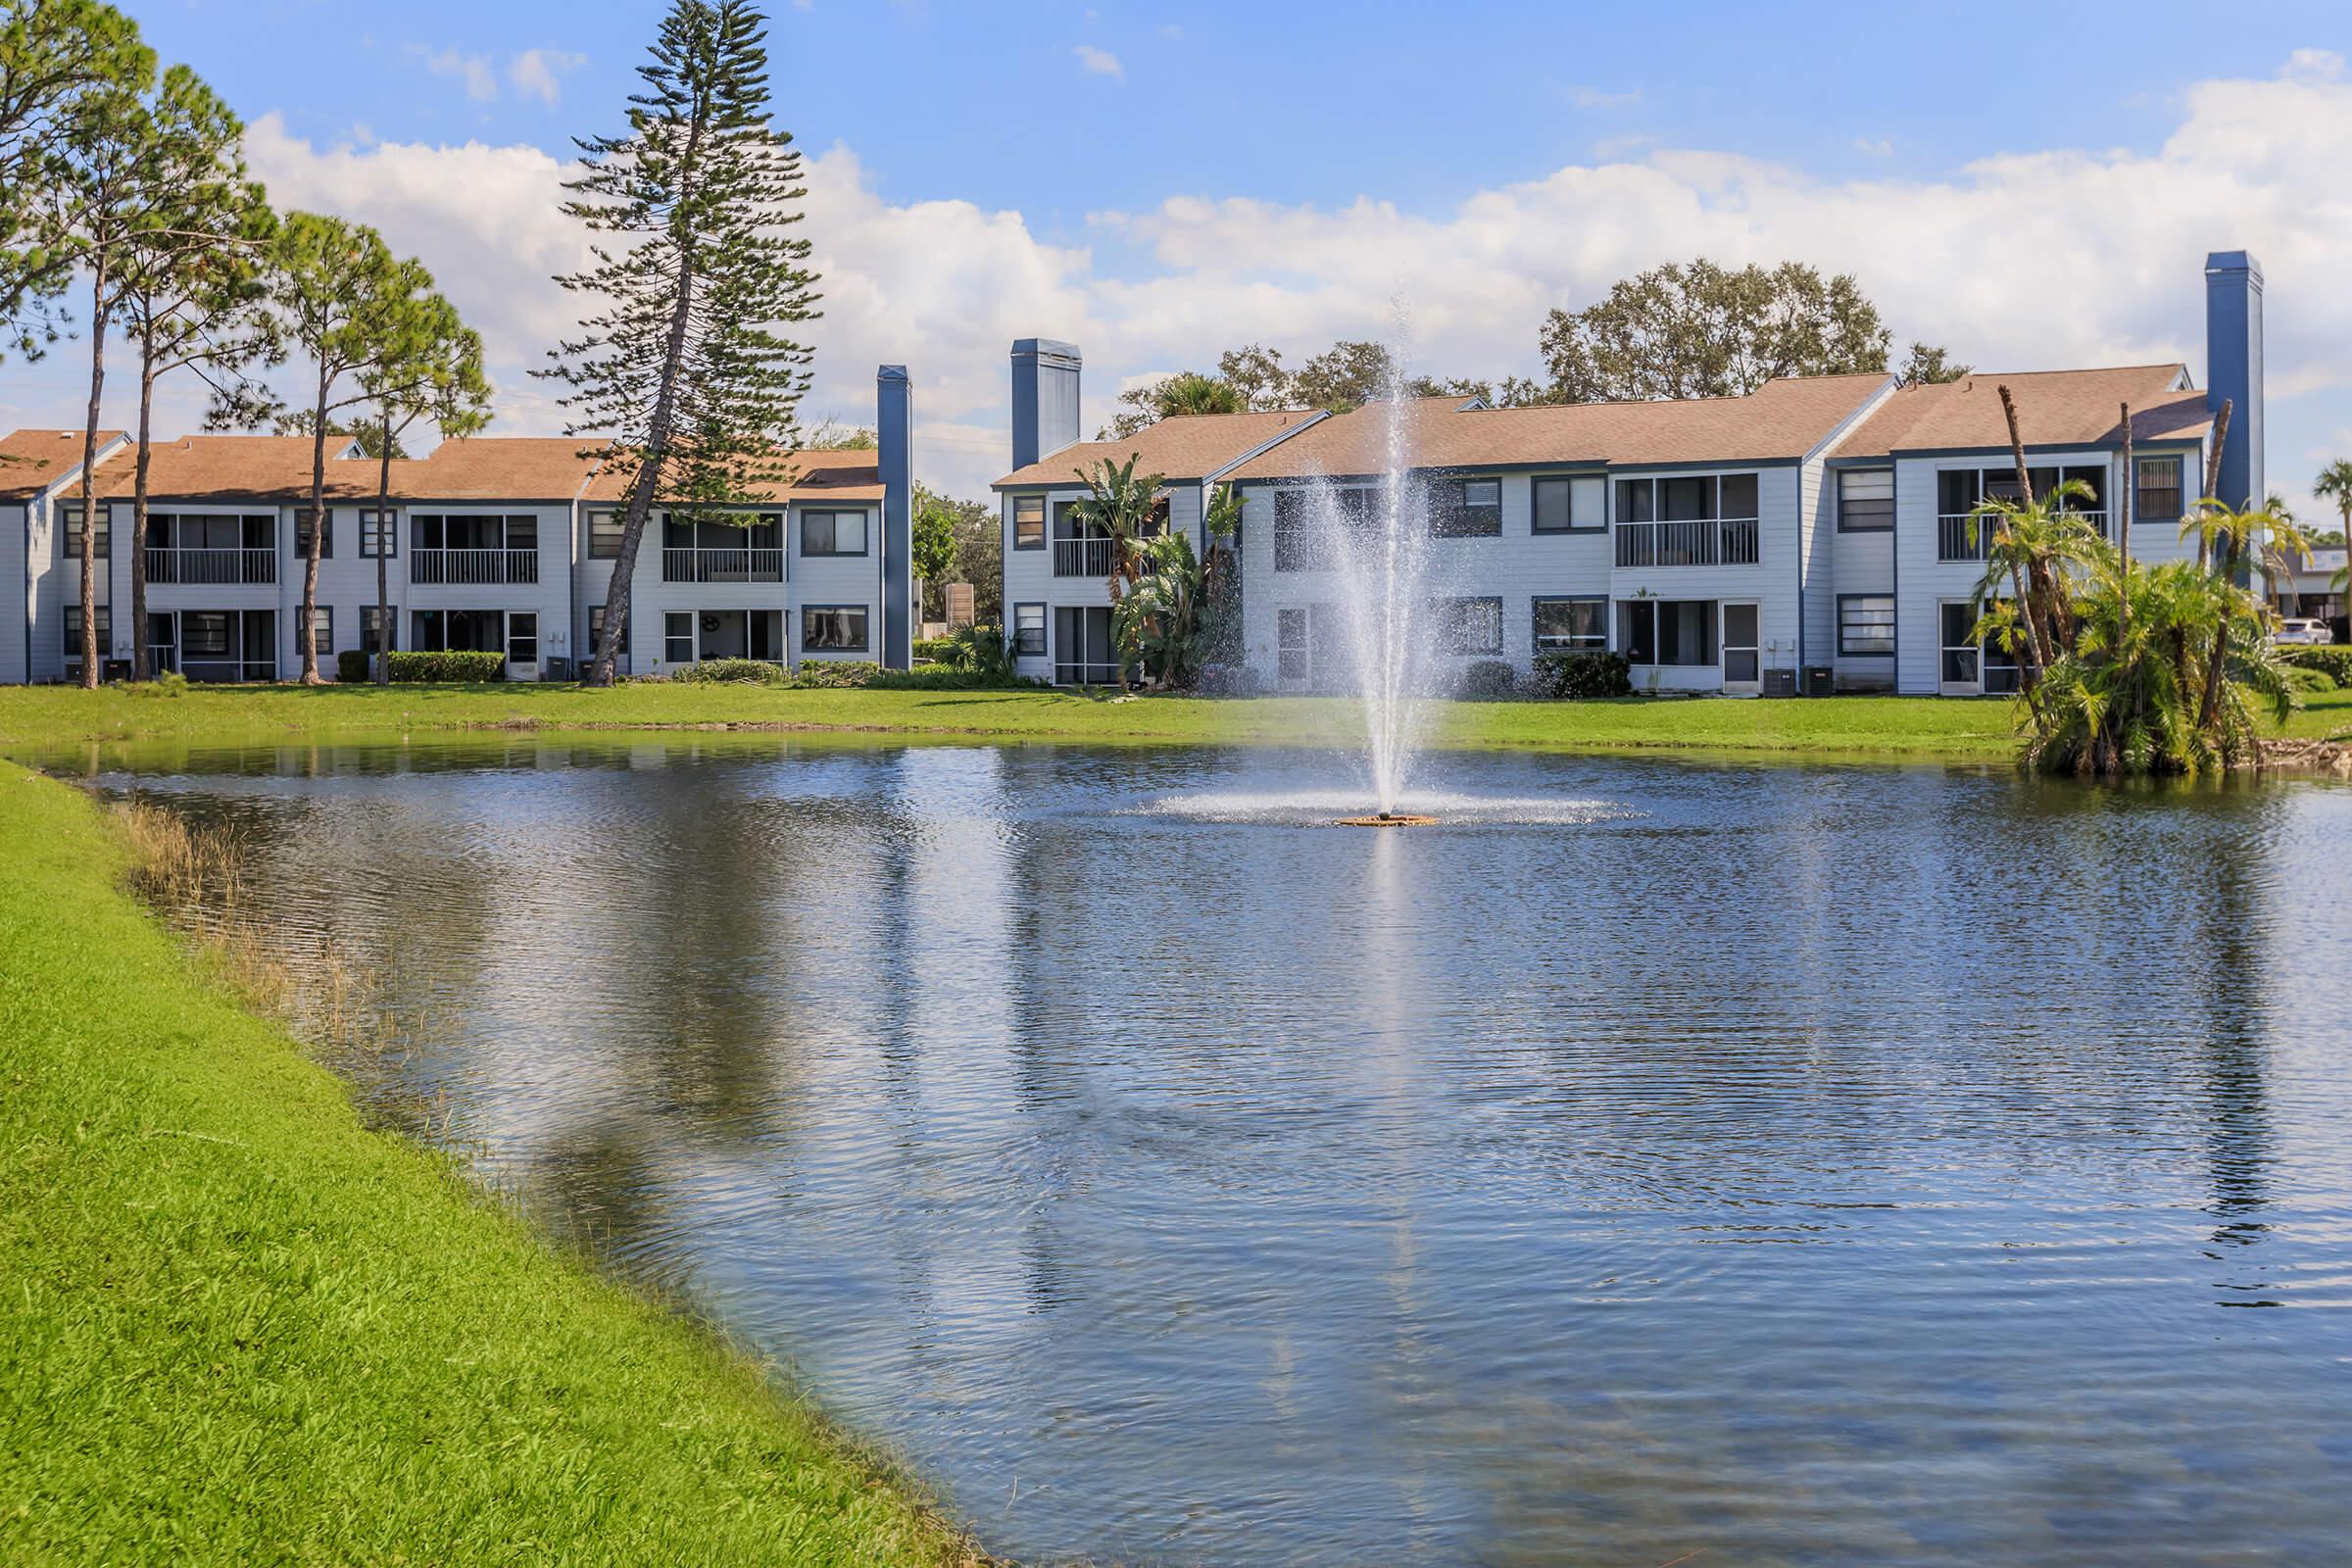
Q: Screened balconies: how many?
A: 7